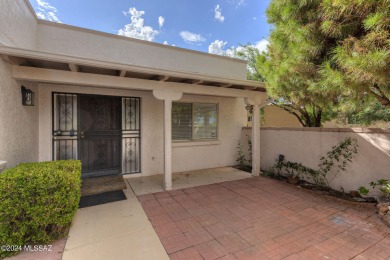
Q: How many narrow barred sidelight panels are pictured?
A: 2